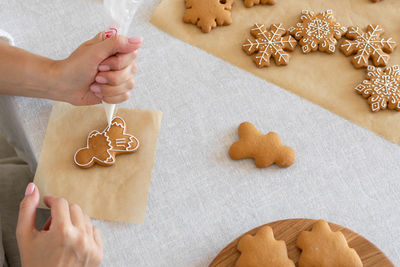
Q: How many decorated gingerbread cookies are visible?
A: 5